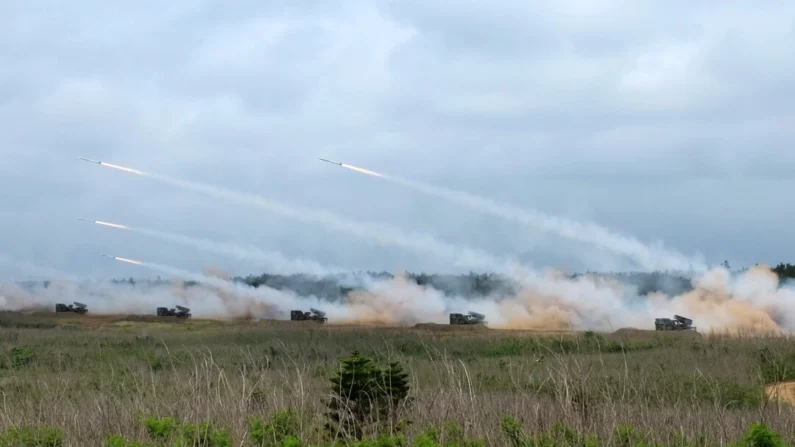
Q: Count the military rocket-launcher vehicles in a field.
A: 5